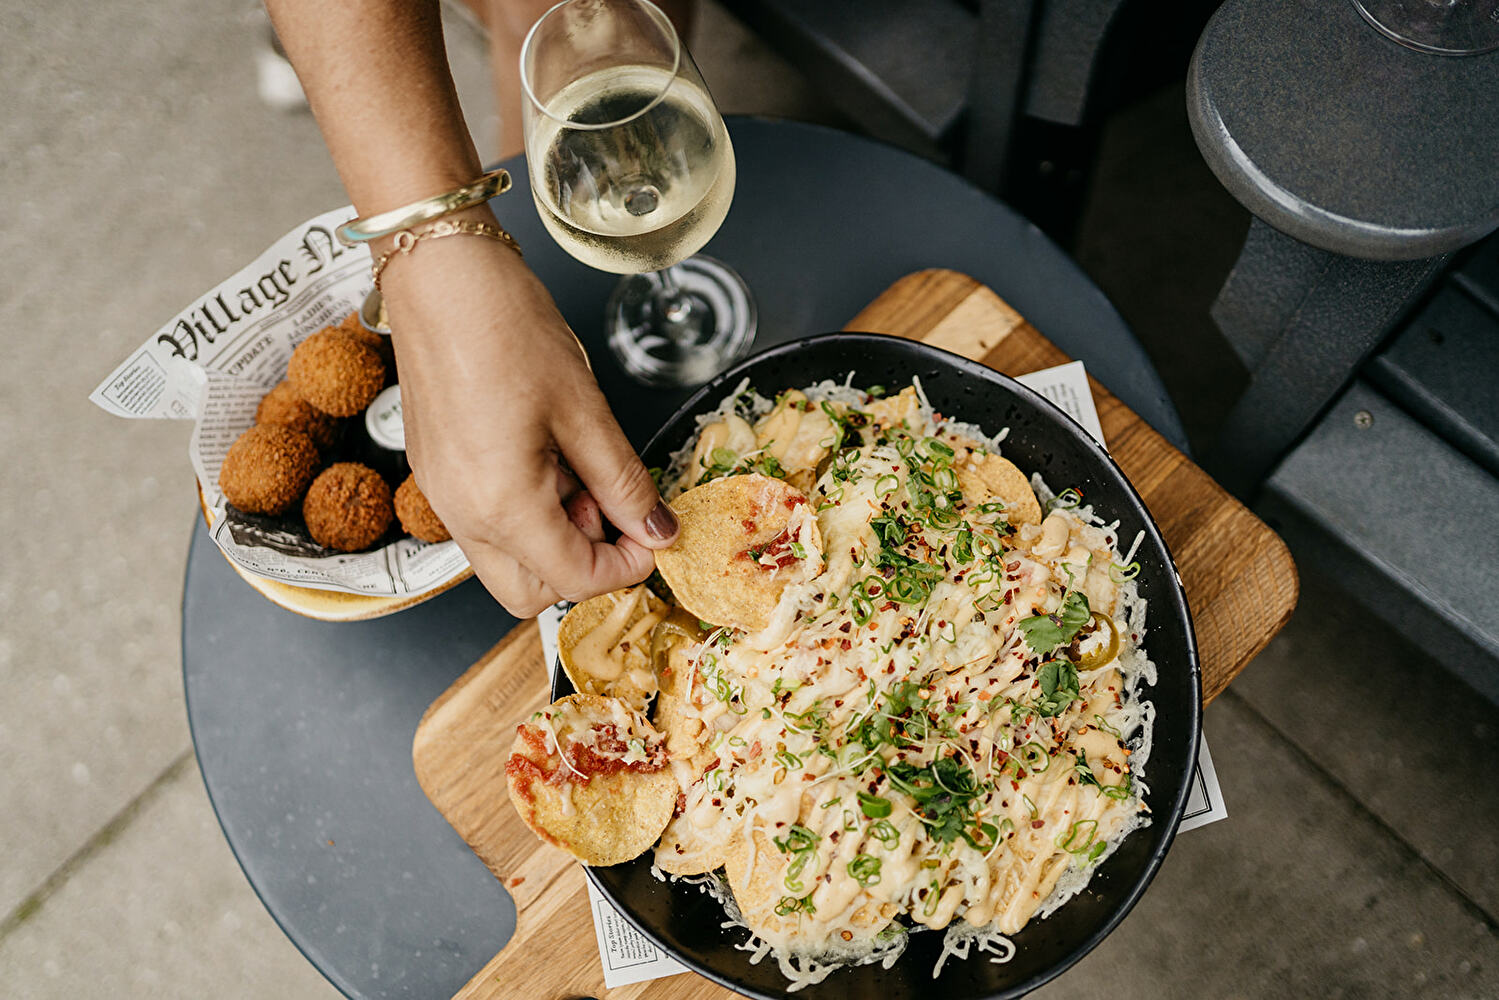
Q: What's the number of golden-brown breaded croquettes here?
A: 6